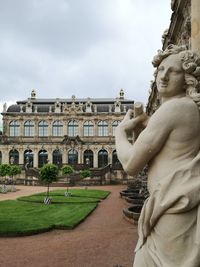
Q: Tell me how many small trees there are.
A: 5